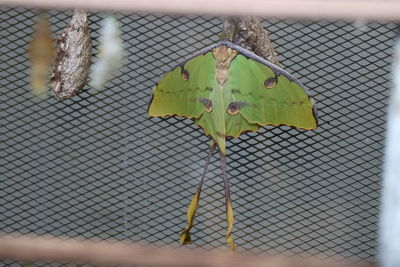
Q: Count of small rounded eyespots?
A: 4